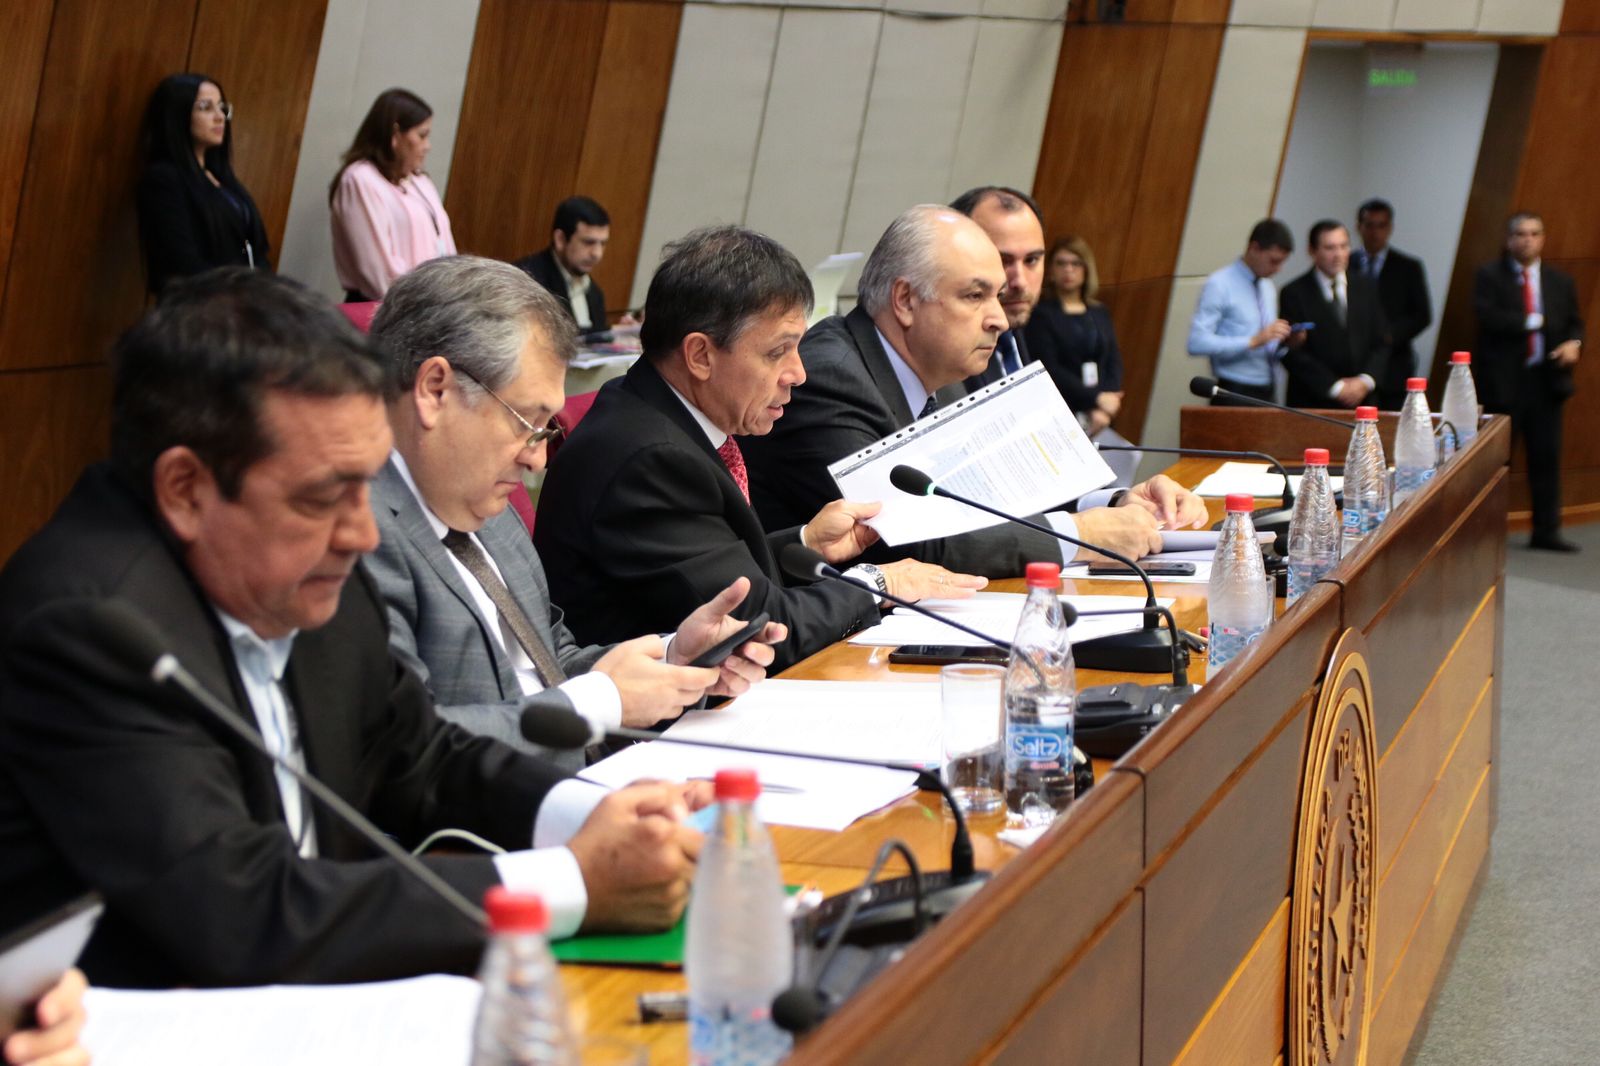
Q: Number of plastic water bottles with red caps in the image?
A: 8